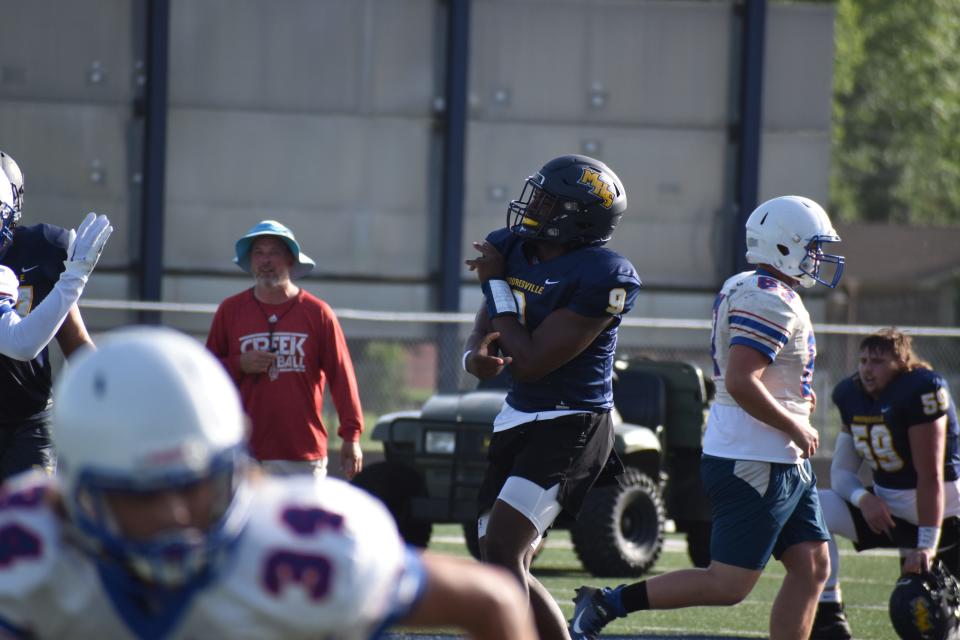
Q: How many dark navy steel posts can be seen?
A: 3